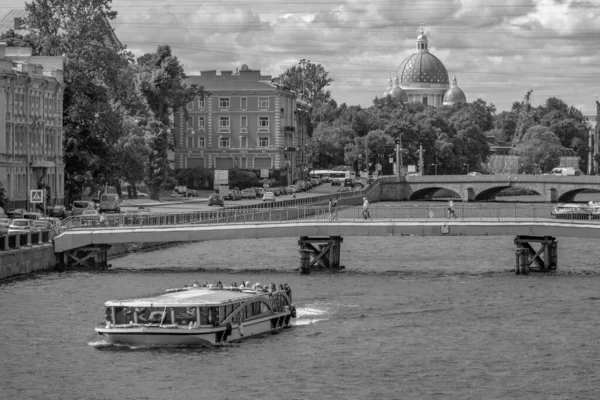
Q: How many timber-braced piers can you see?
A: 3